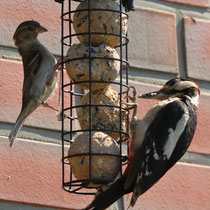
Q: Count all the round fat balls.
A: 4